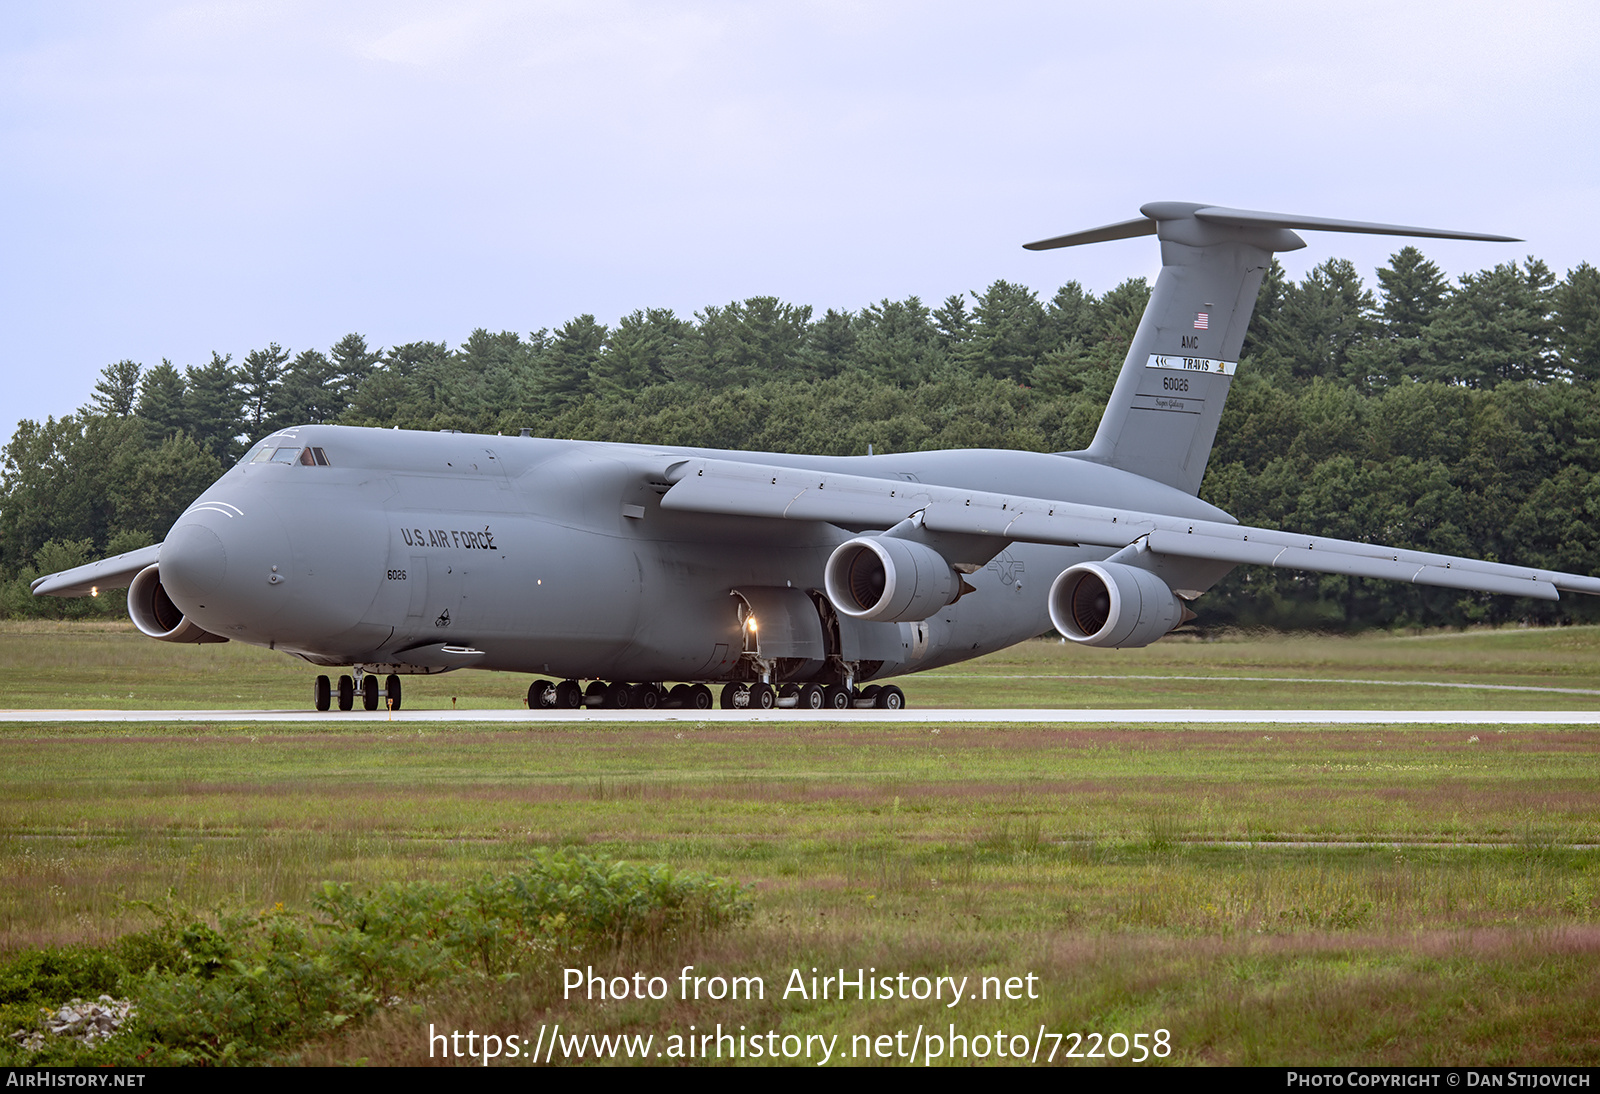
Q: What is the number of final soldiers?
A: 0